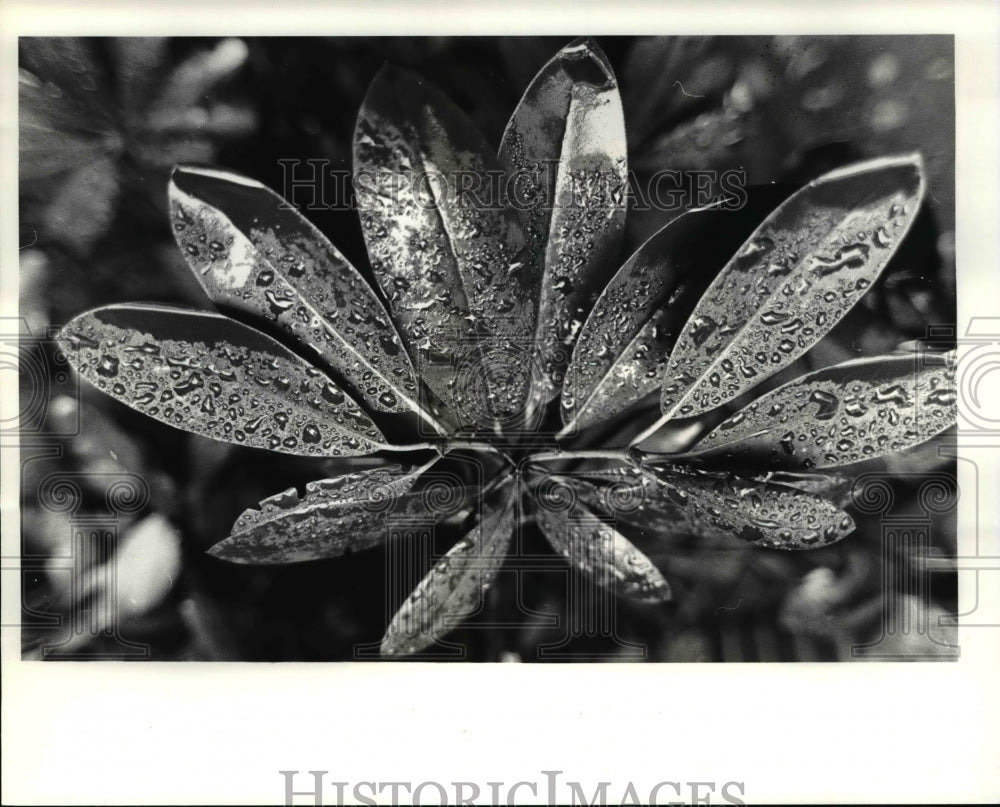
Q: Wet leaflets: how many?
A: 11